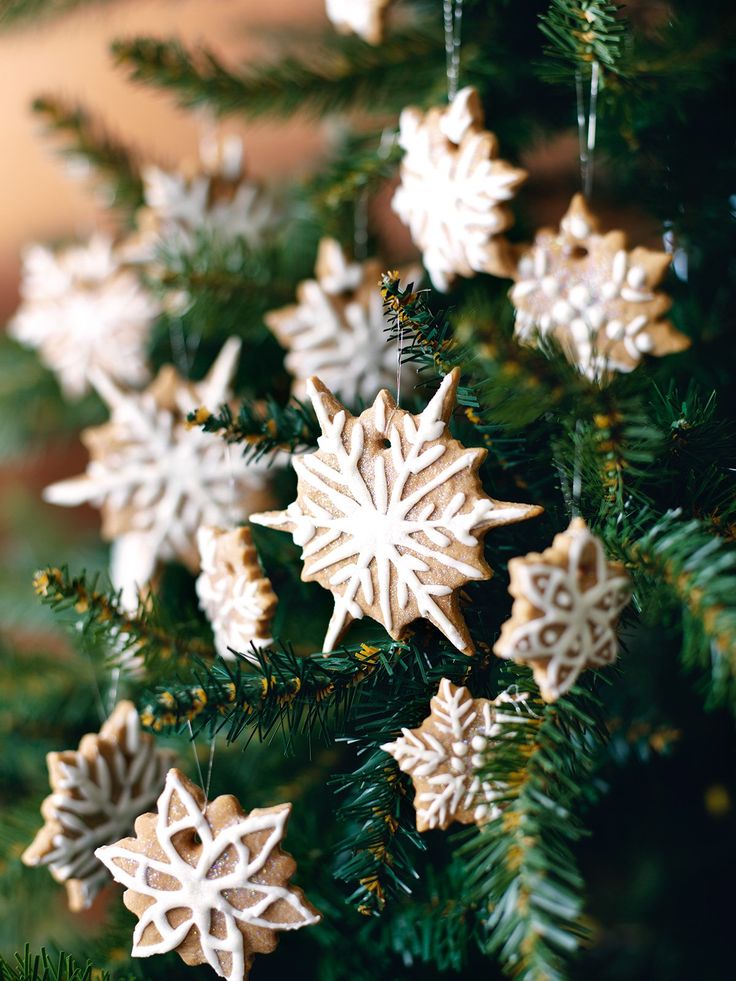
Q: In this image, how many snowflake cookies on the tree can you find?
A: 13